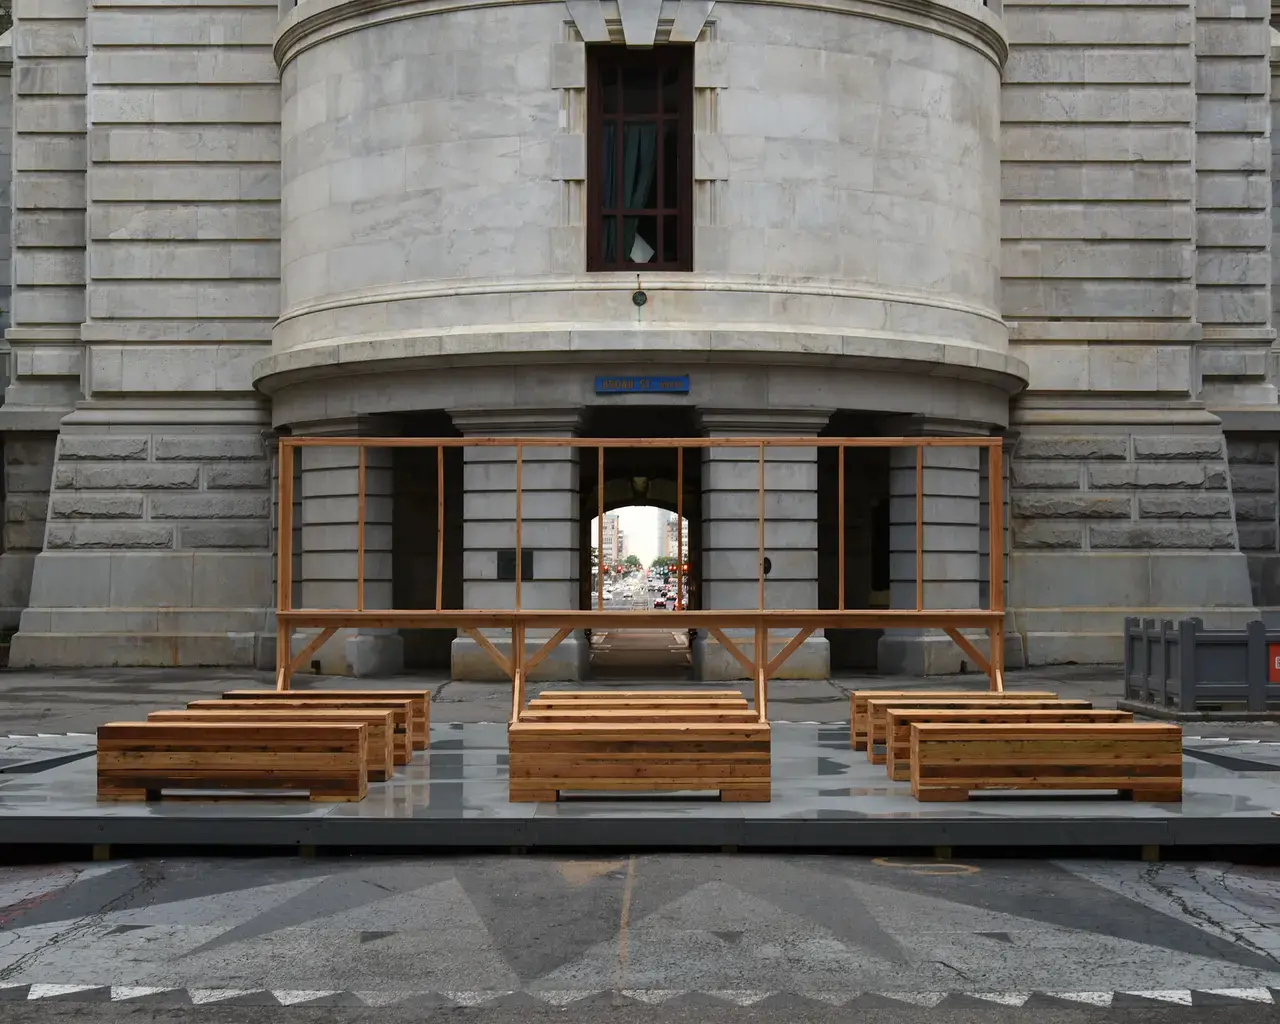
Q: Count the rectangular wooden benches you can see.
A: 12